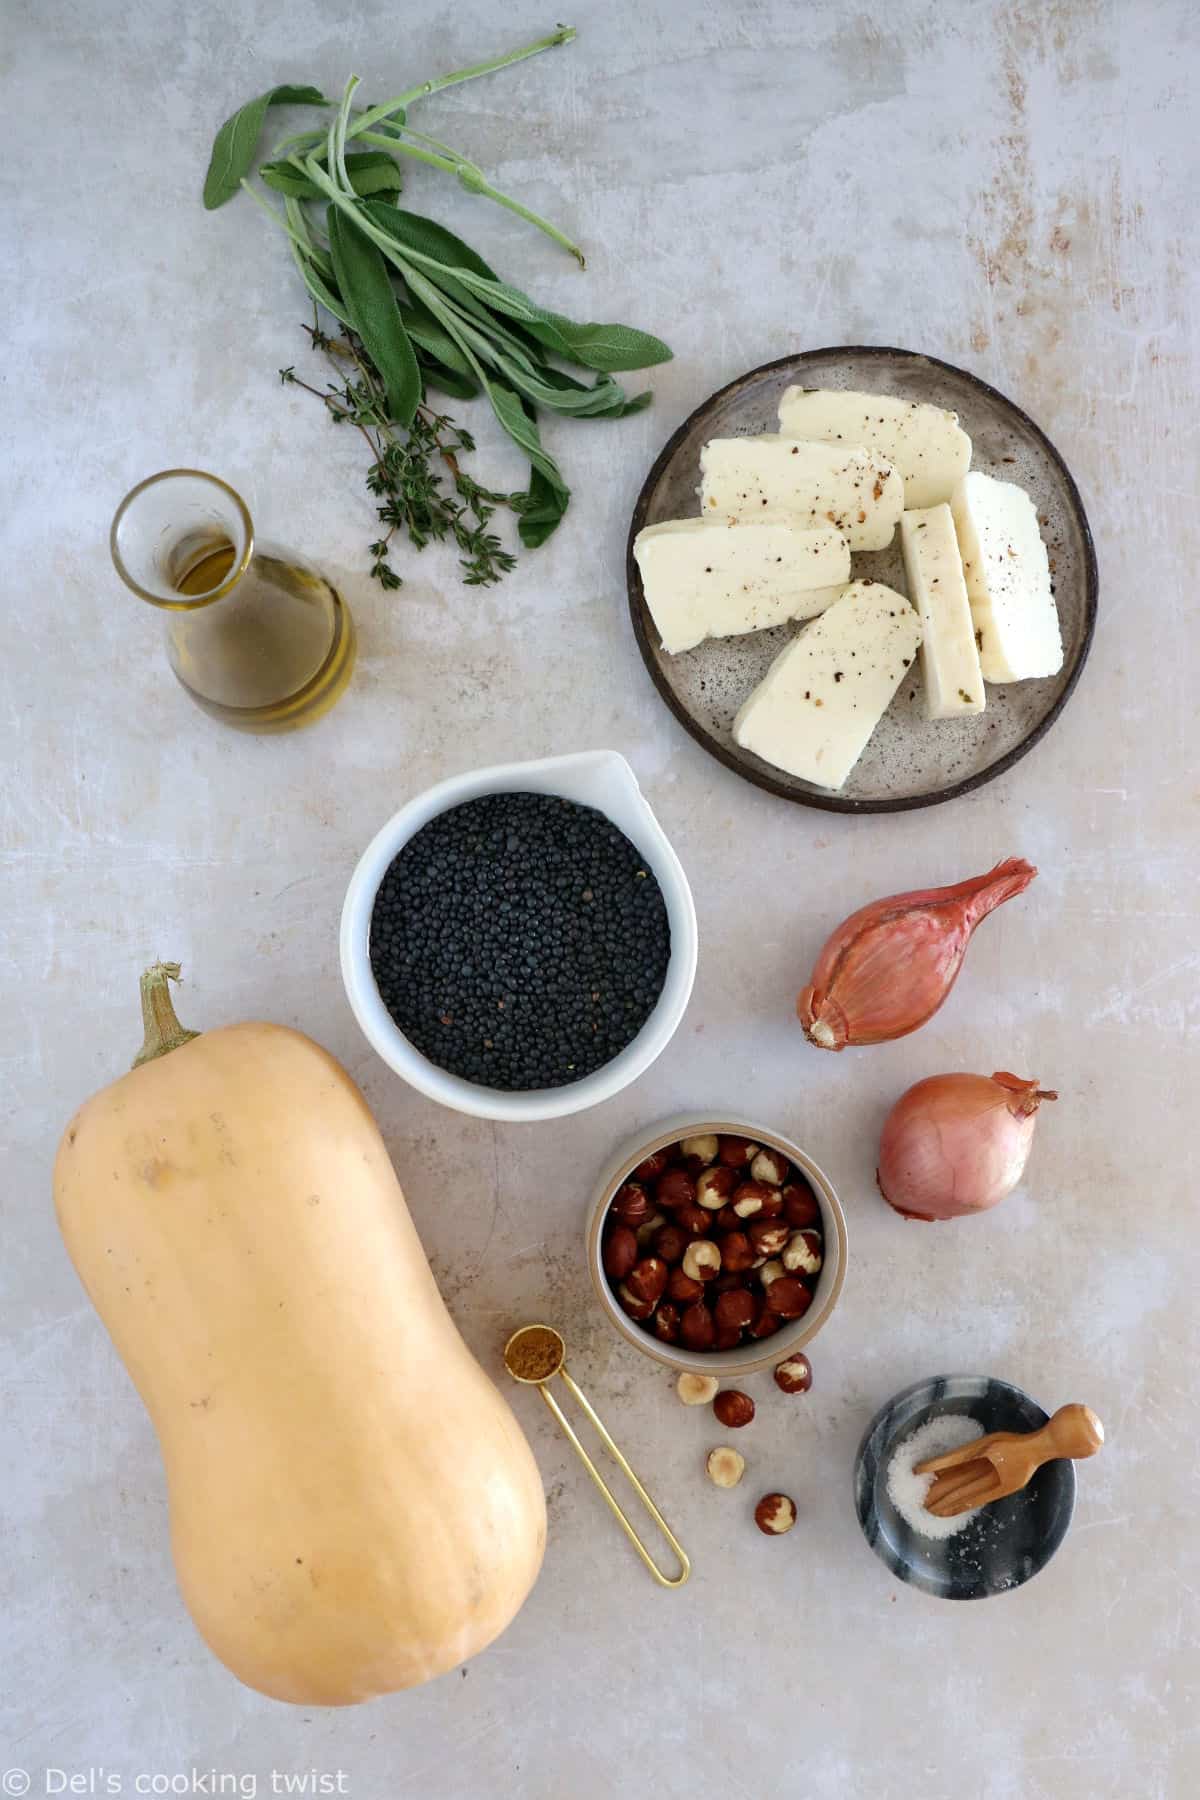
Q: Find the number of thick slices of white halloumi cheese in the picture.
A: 6